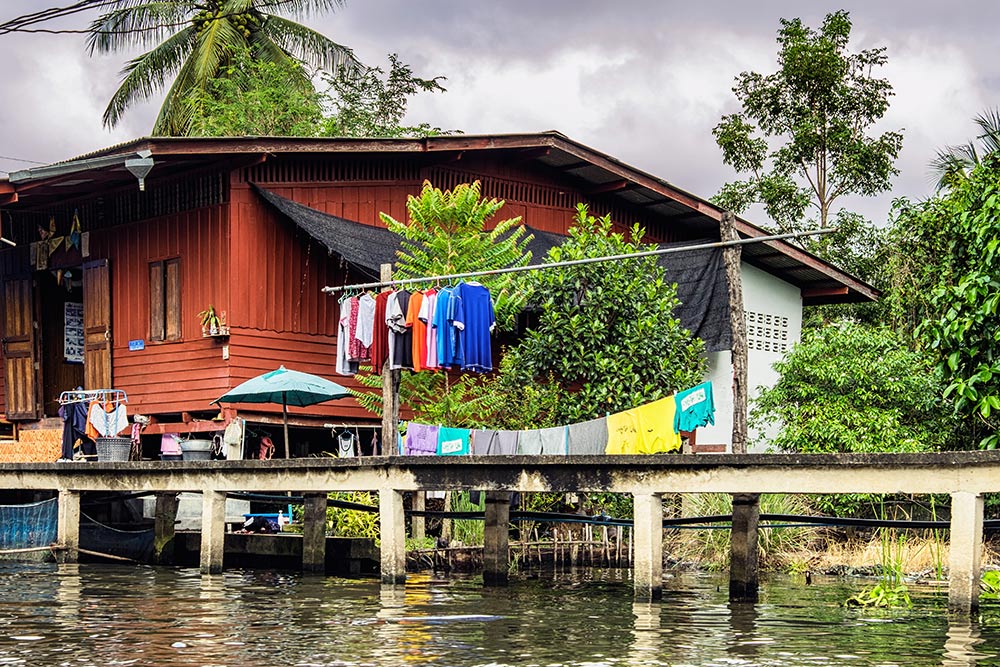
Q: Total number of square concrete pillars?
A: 9